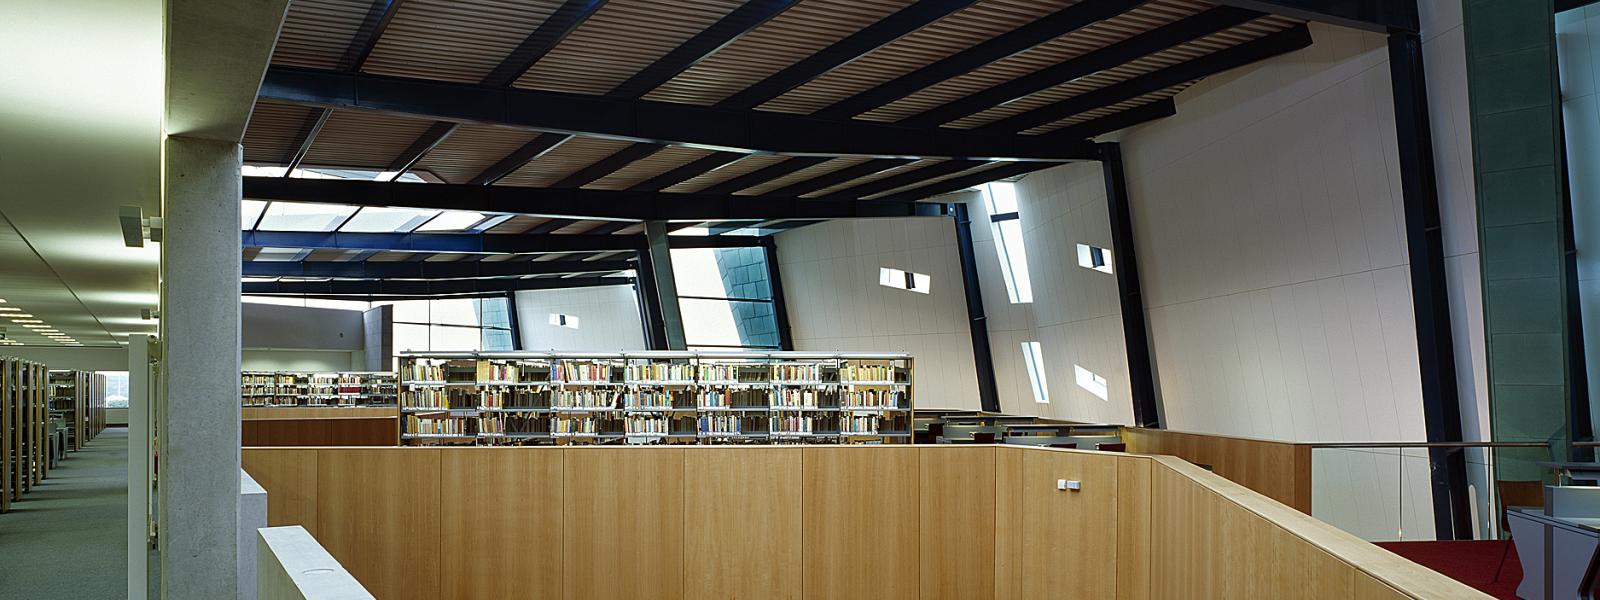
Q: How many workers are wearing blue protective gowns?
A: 0